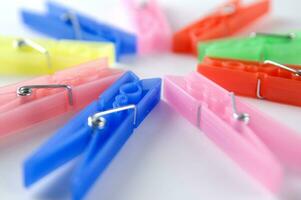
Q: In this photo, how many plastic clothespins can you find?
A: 9